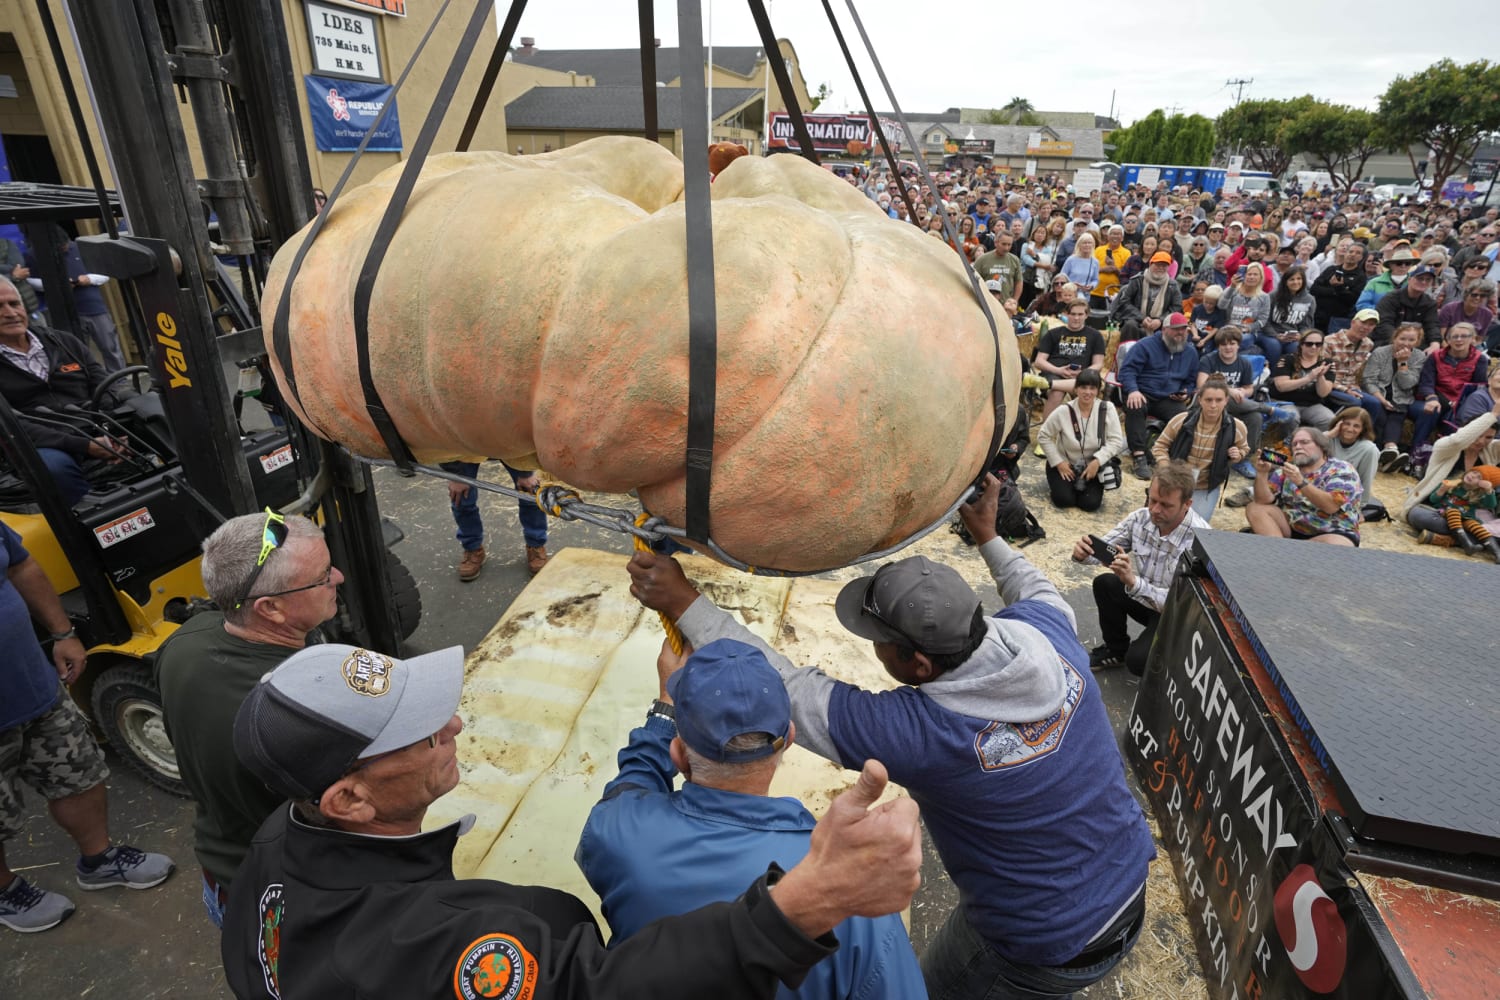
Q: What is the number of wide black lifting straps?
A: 8